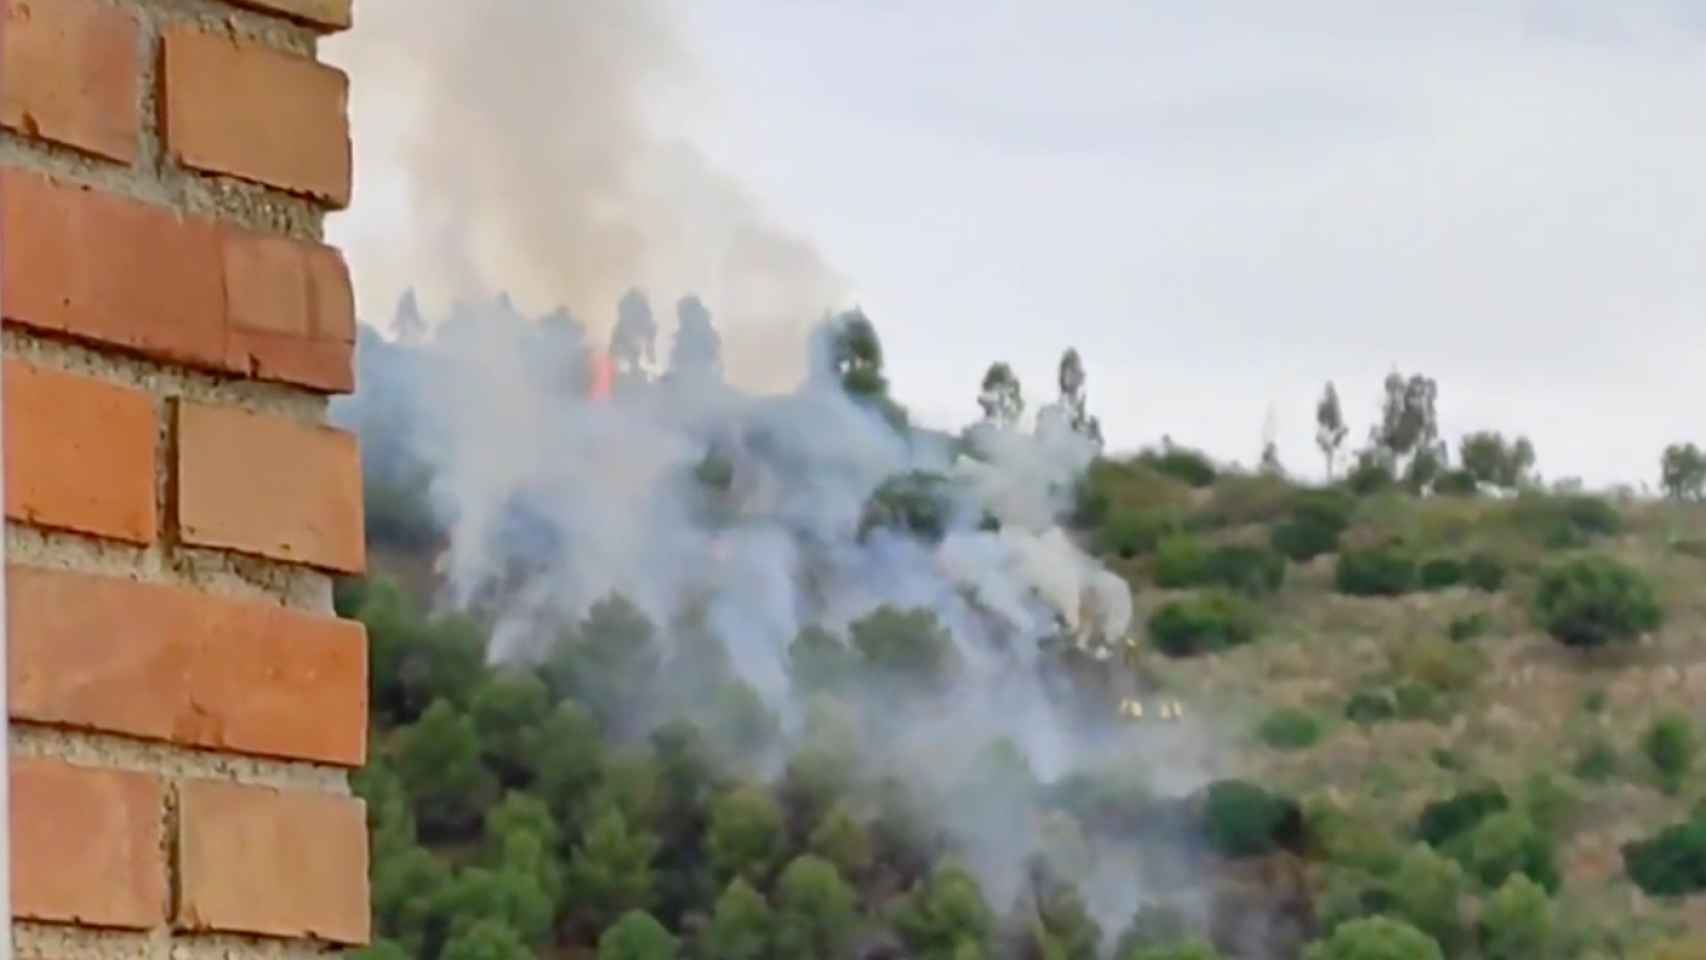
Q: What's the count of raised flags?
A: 0